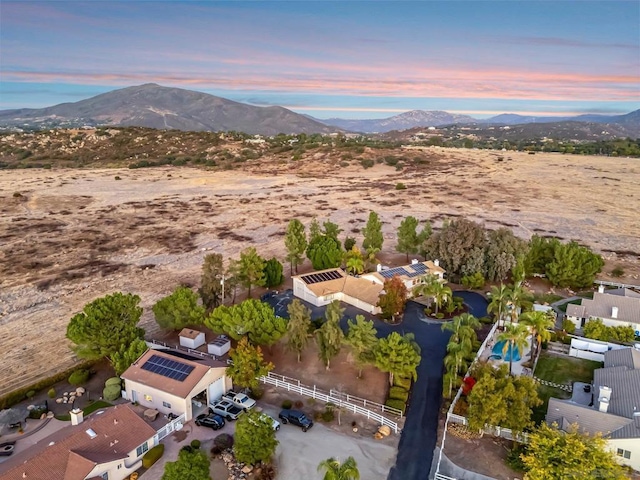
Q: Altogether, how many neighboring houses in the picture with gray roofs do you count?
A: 2